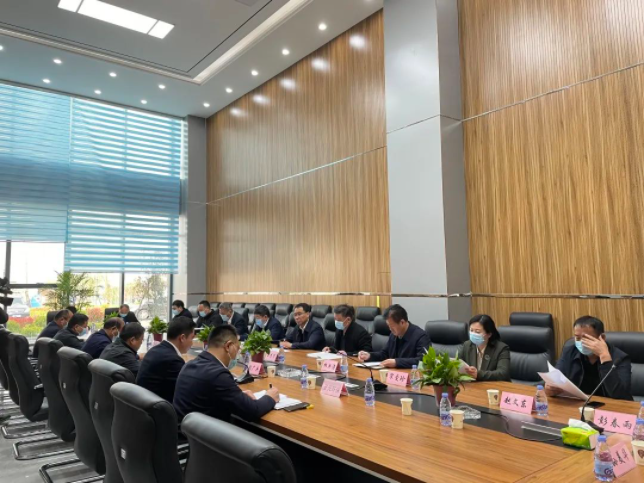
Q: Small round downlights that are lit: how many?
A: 12